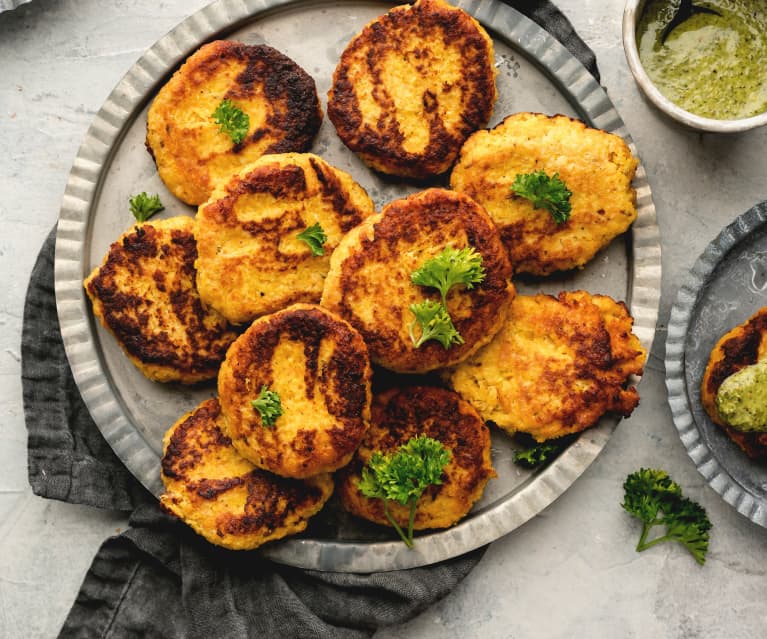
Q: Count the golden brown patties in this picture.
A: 11